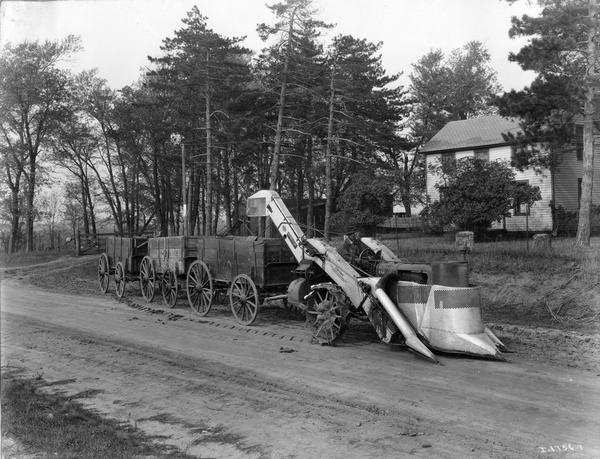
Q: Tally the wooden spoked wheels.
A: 6